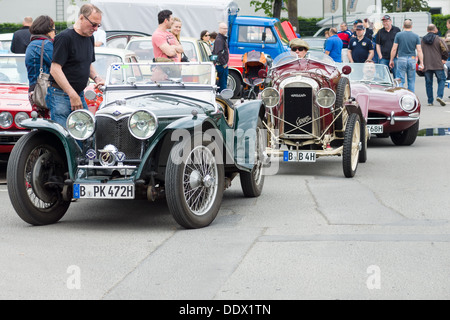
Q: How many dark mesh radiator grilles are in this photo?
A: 2